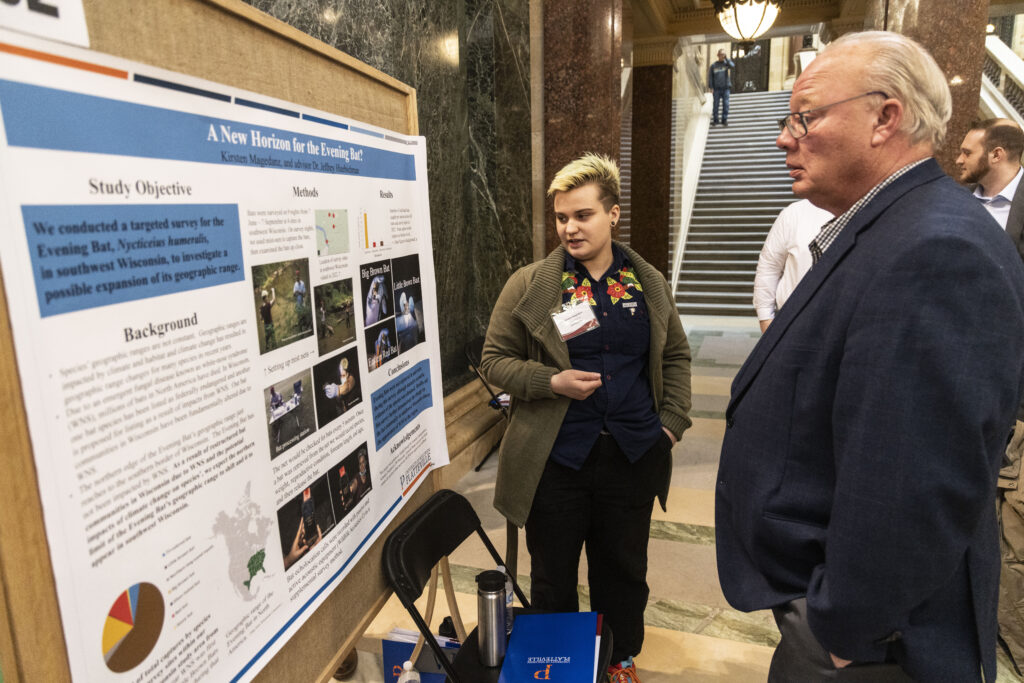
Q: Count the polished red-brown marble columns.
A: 3